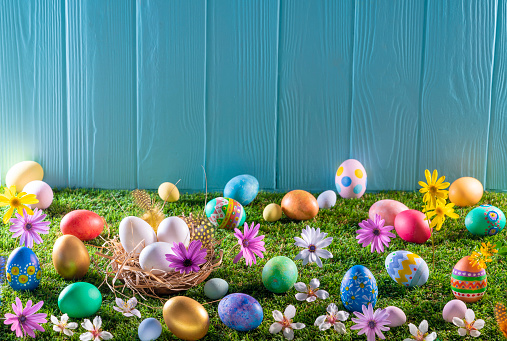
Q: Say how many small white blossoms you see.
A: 8